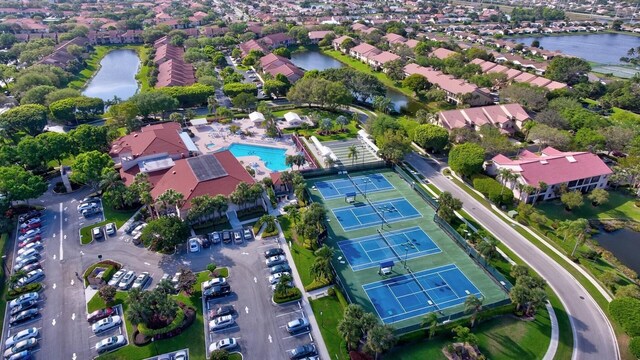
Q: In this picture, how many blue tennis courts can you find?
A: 4